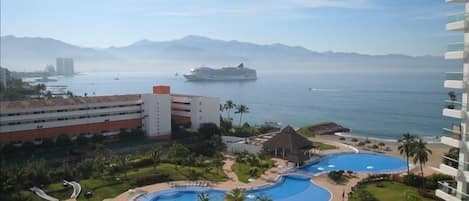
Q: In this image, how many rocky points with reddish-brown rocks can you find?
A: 1